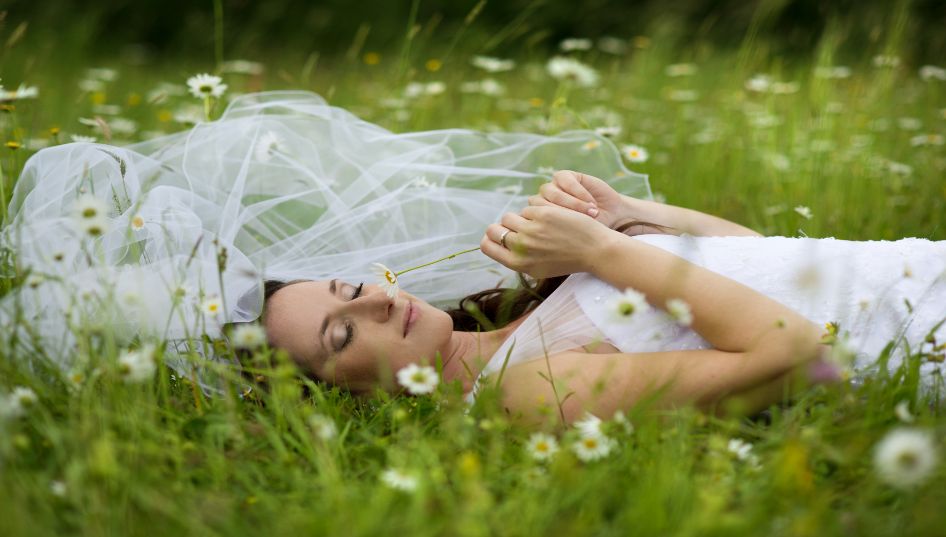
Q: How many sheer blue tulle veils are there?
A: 0